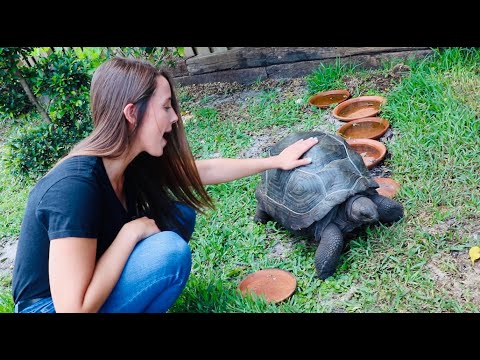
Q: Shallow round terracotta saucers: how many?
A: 6